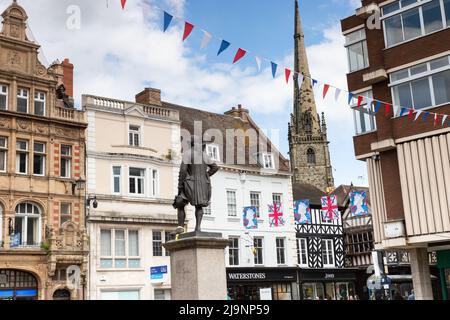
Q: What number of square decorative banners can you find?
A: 5